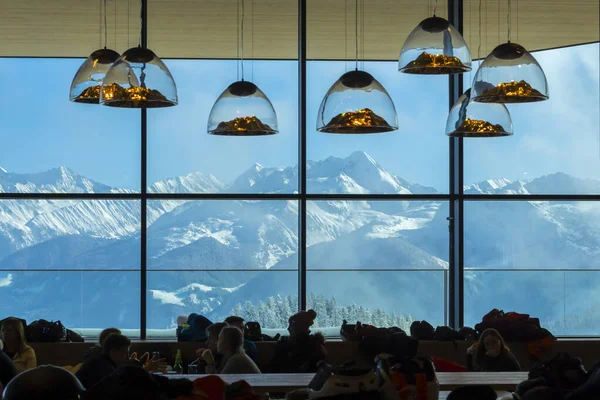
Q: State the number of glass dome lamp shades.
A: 7